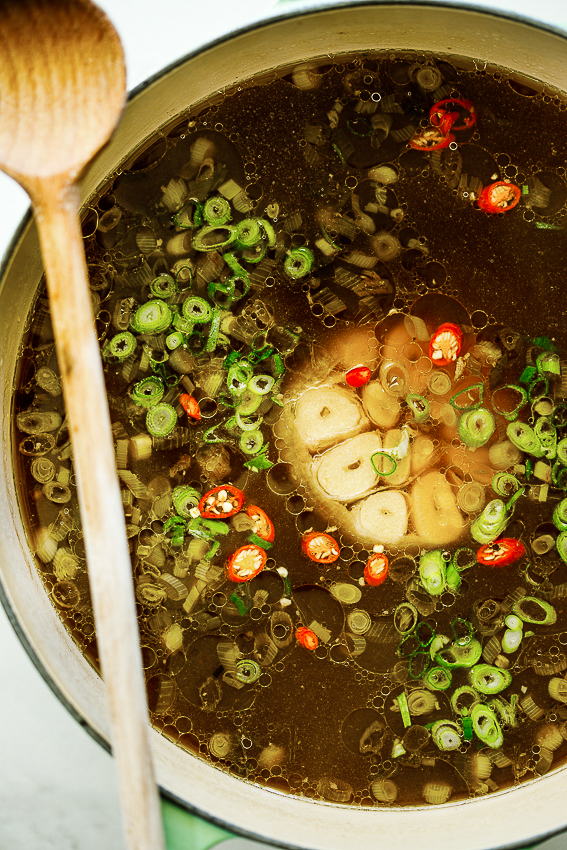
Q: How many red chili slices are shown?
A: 13